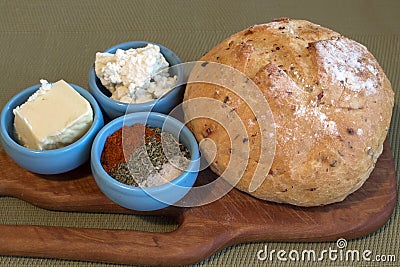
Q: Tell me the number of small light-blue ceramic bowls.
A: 3